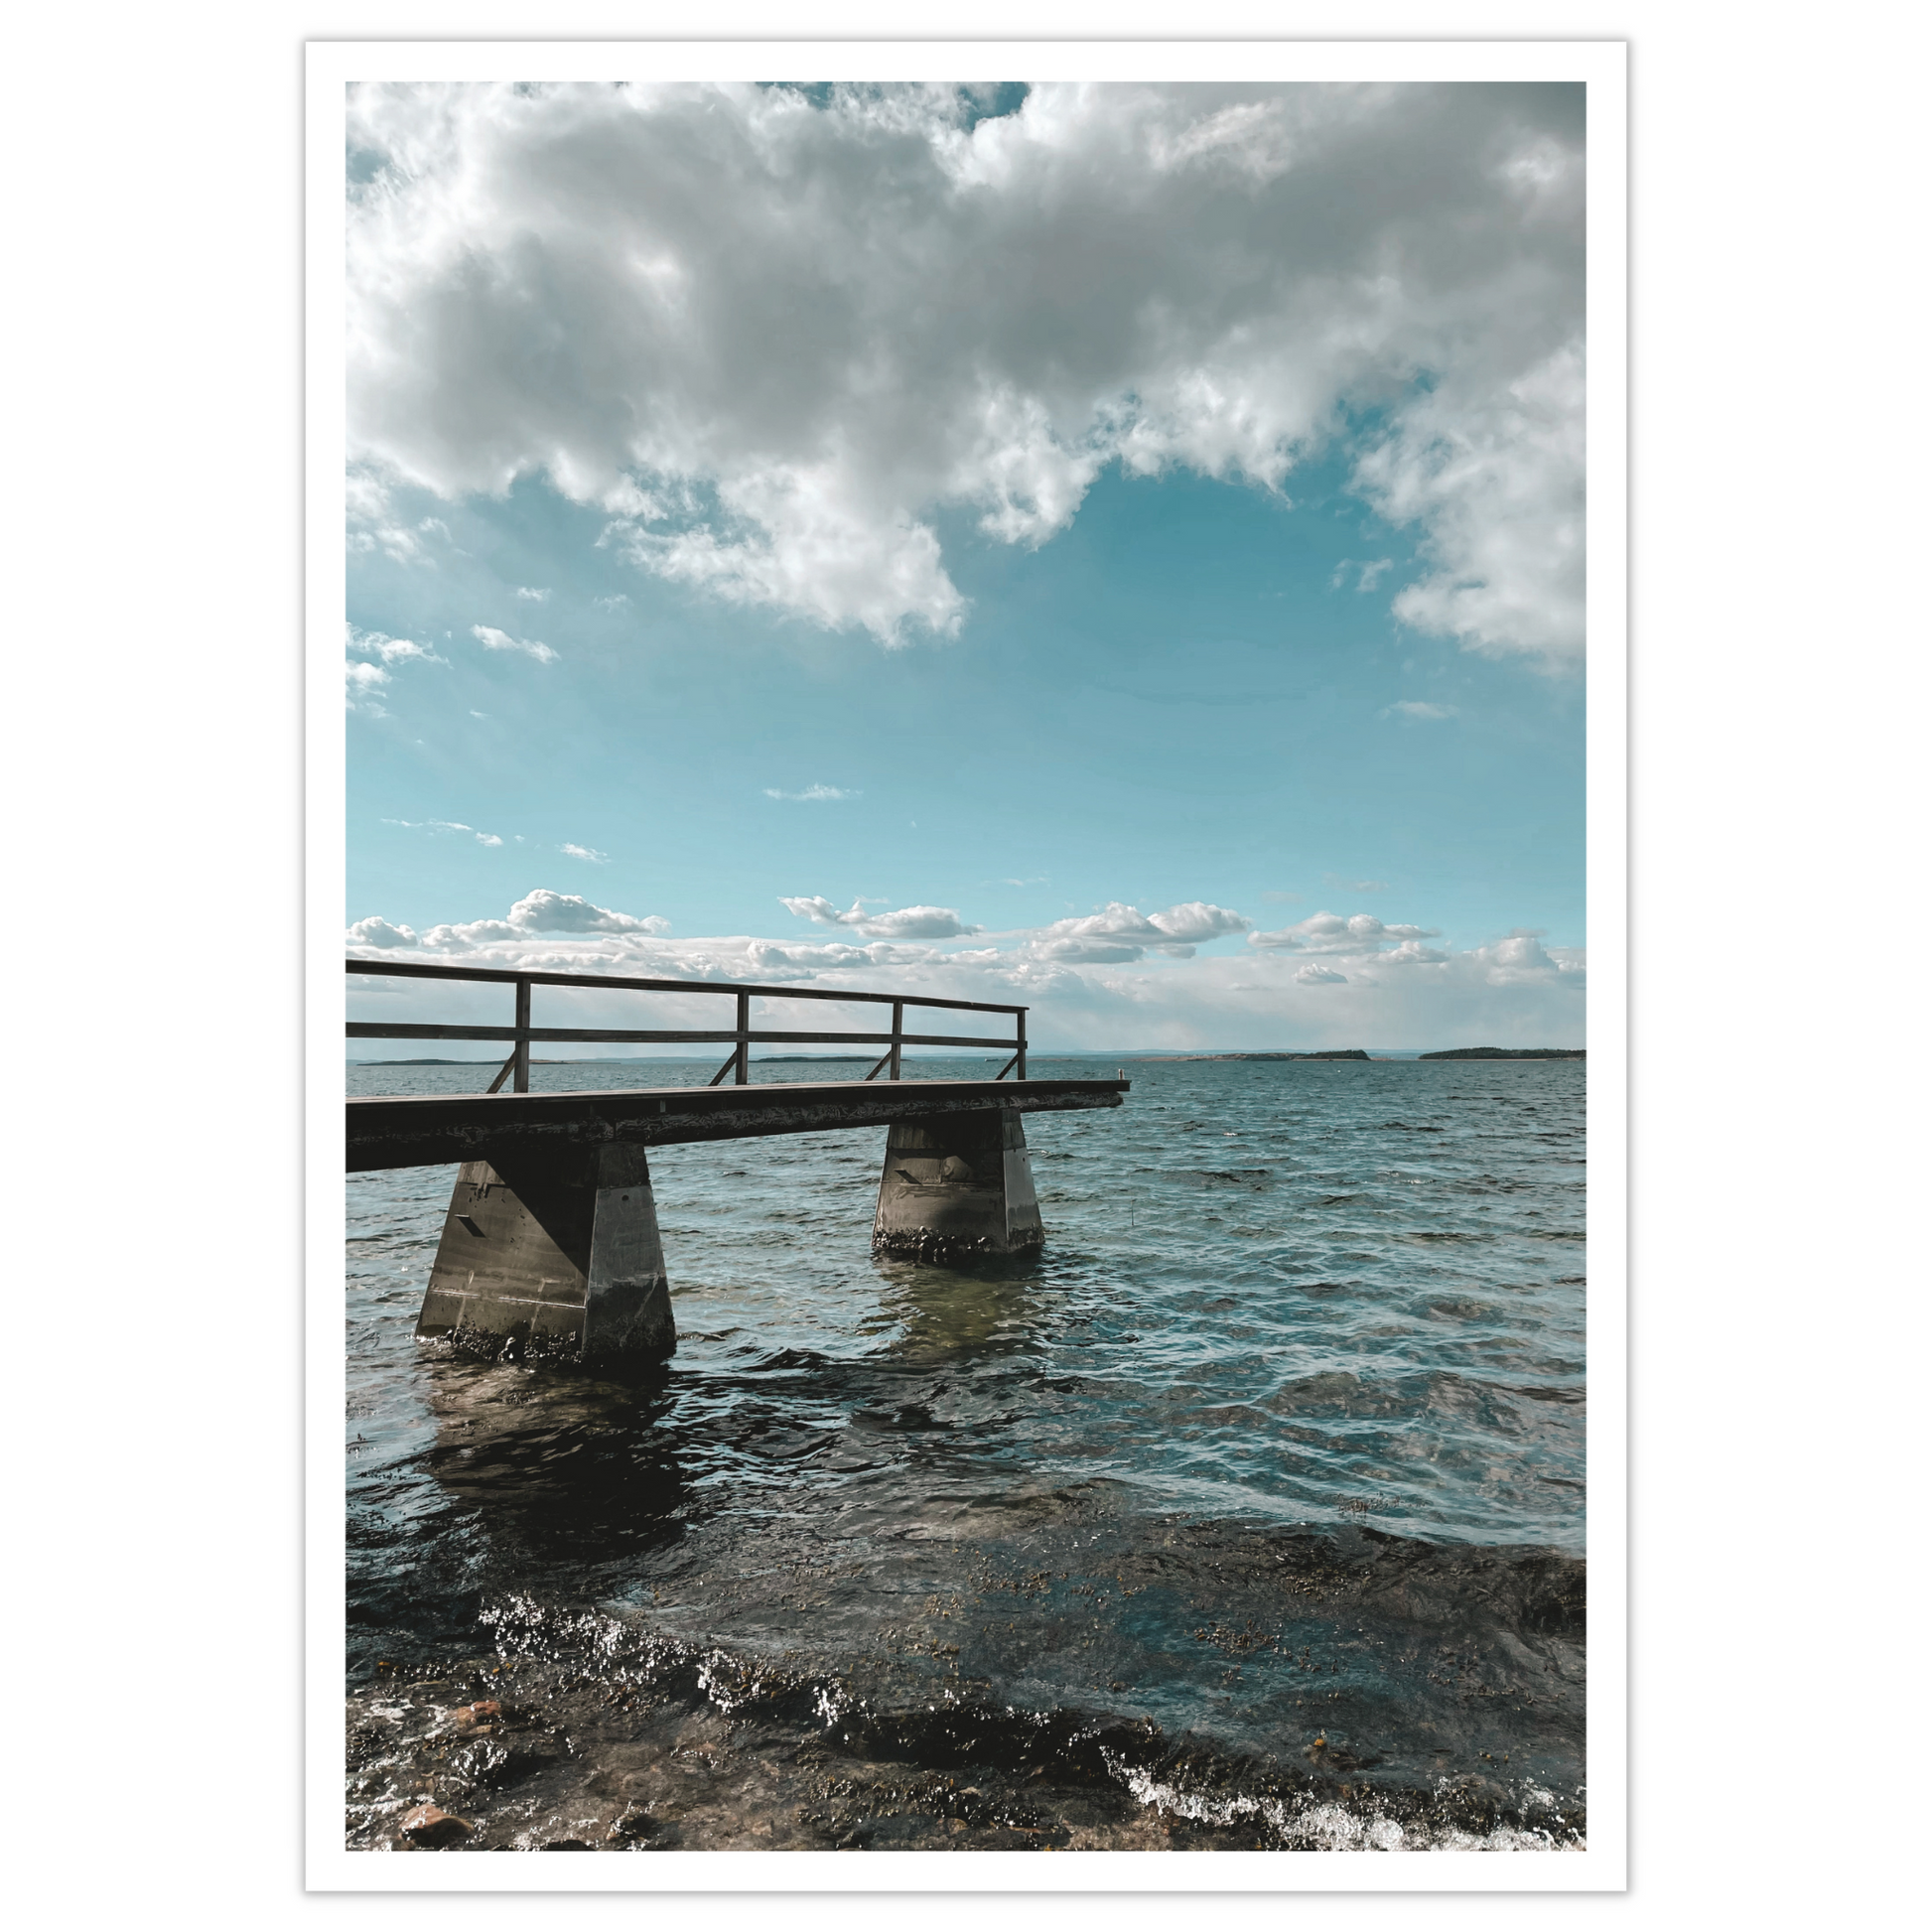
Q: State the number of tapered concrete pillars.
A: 2